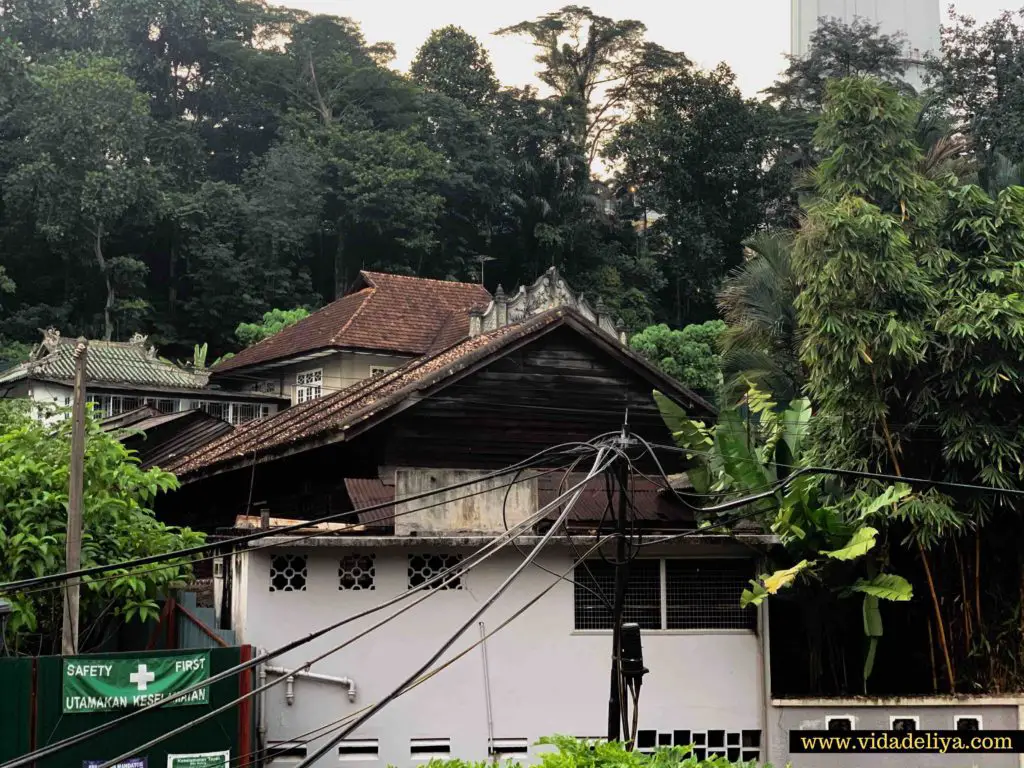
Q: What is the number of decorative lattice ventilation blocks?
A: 3